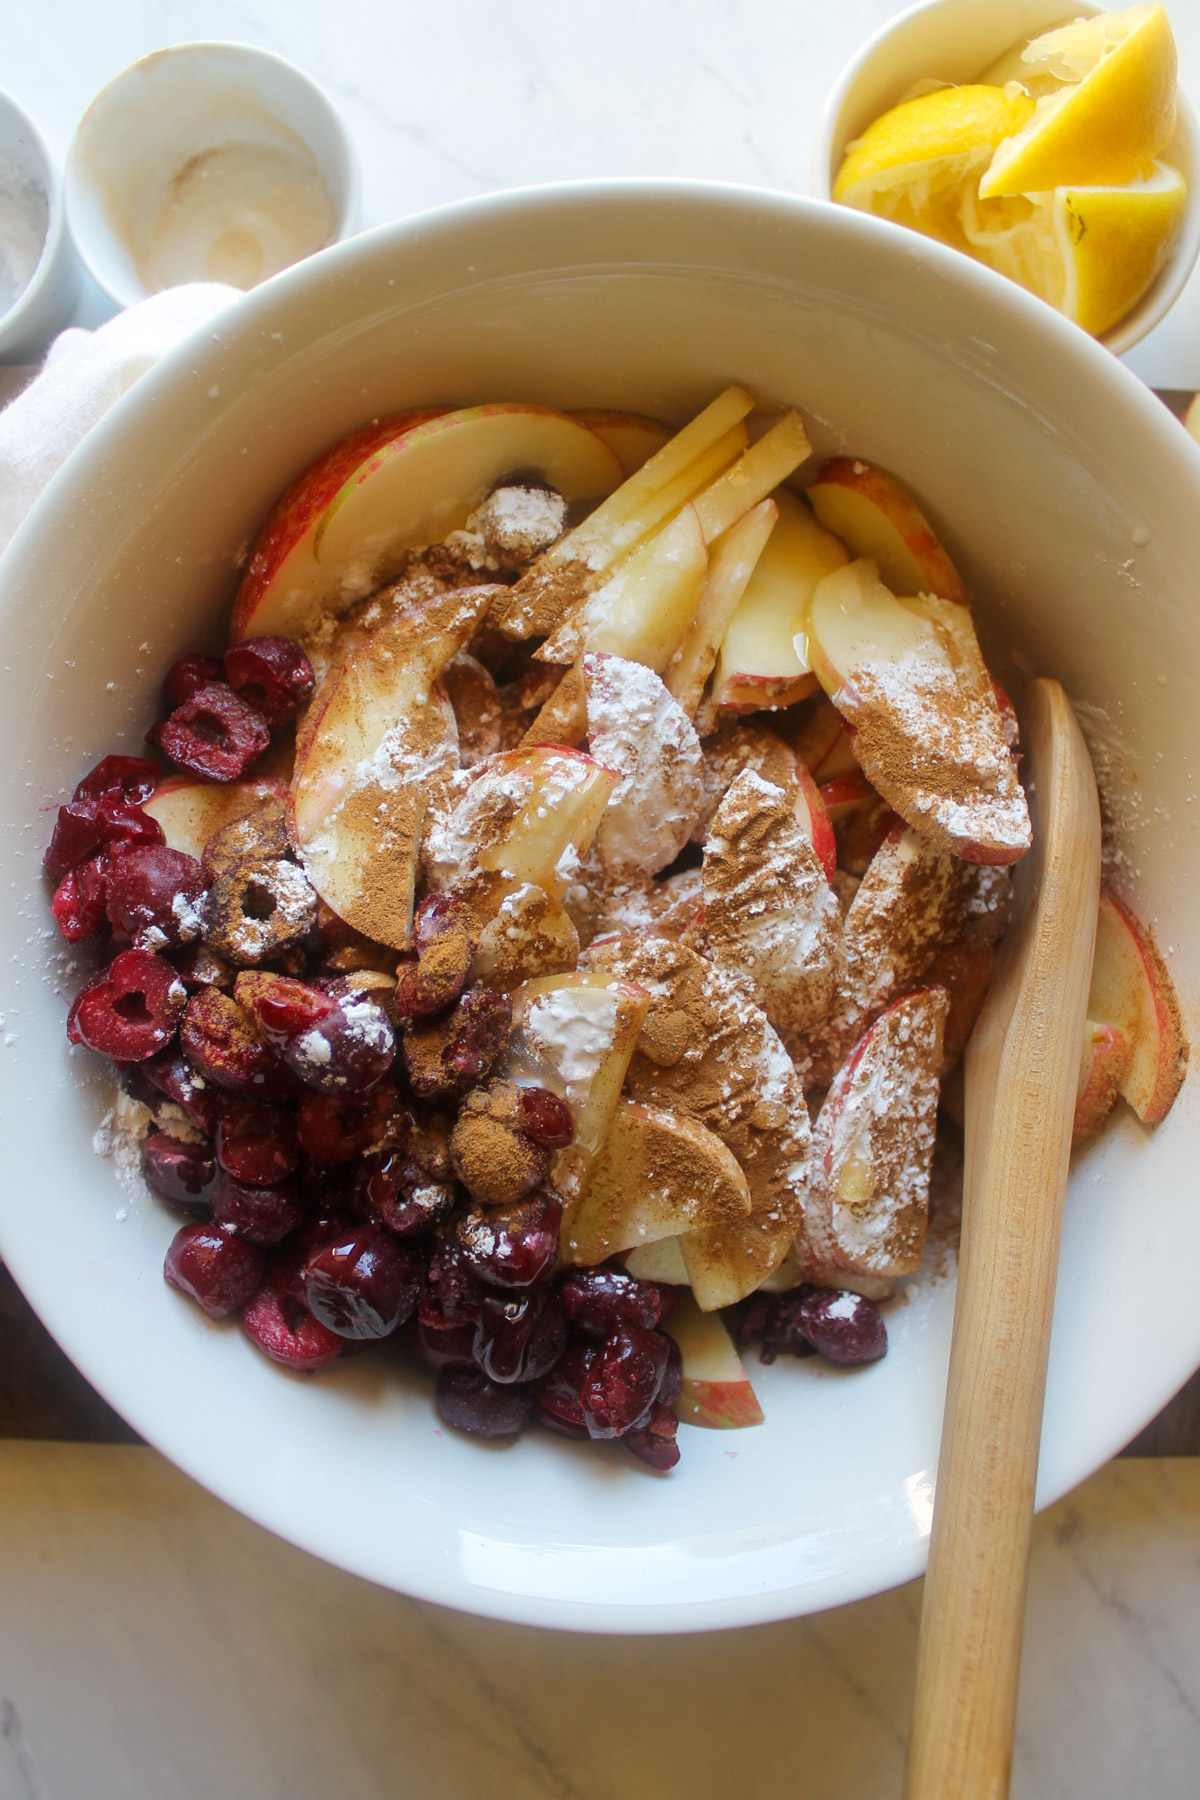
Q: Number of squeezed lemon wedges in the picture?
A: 3